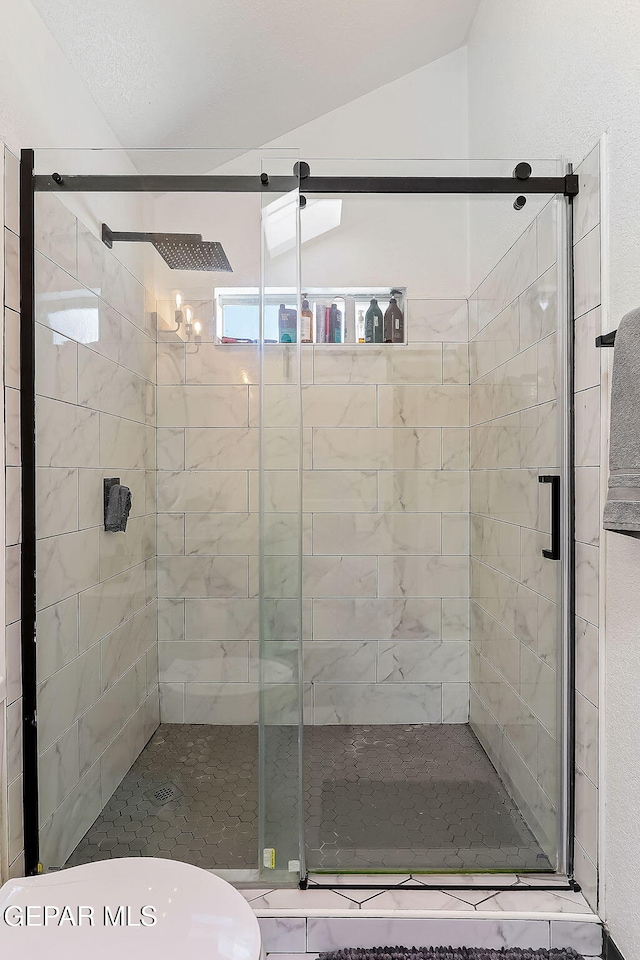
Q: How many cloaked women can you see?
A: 0